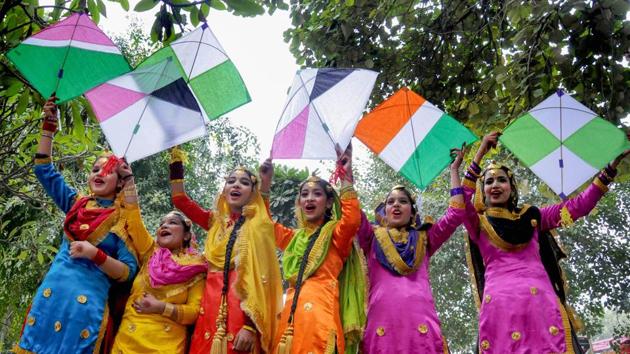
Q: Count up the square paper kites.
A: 6